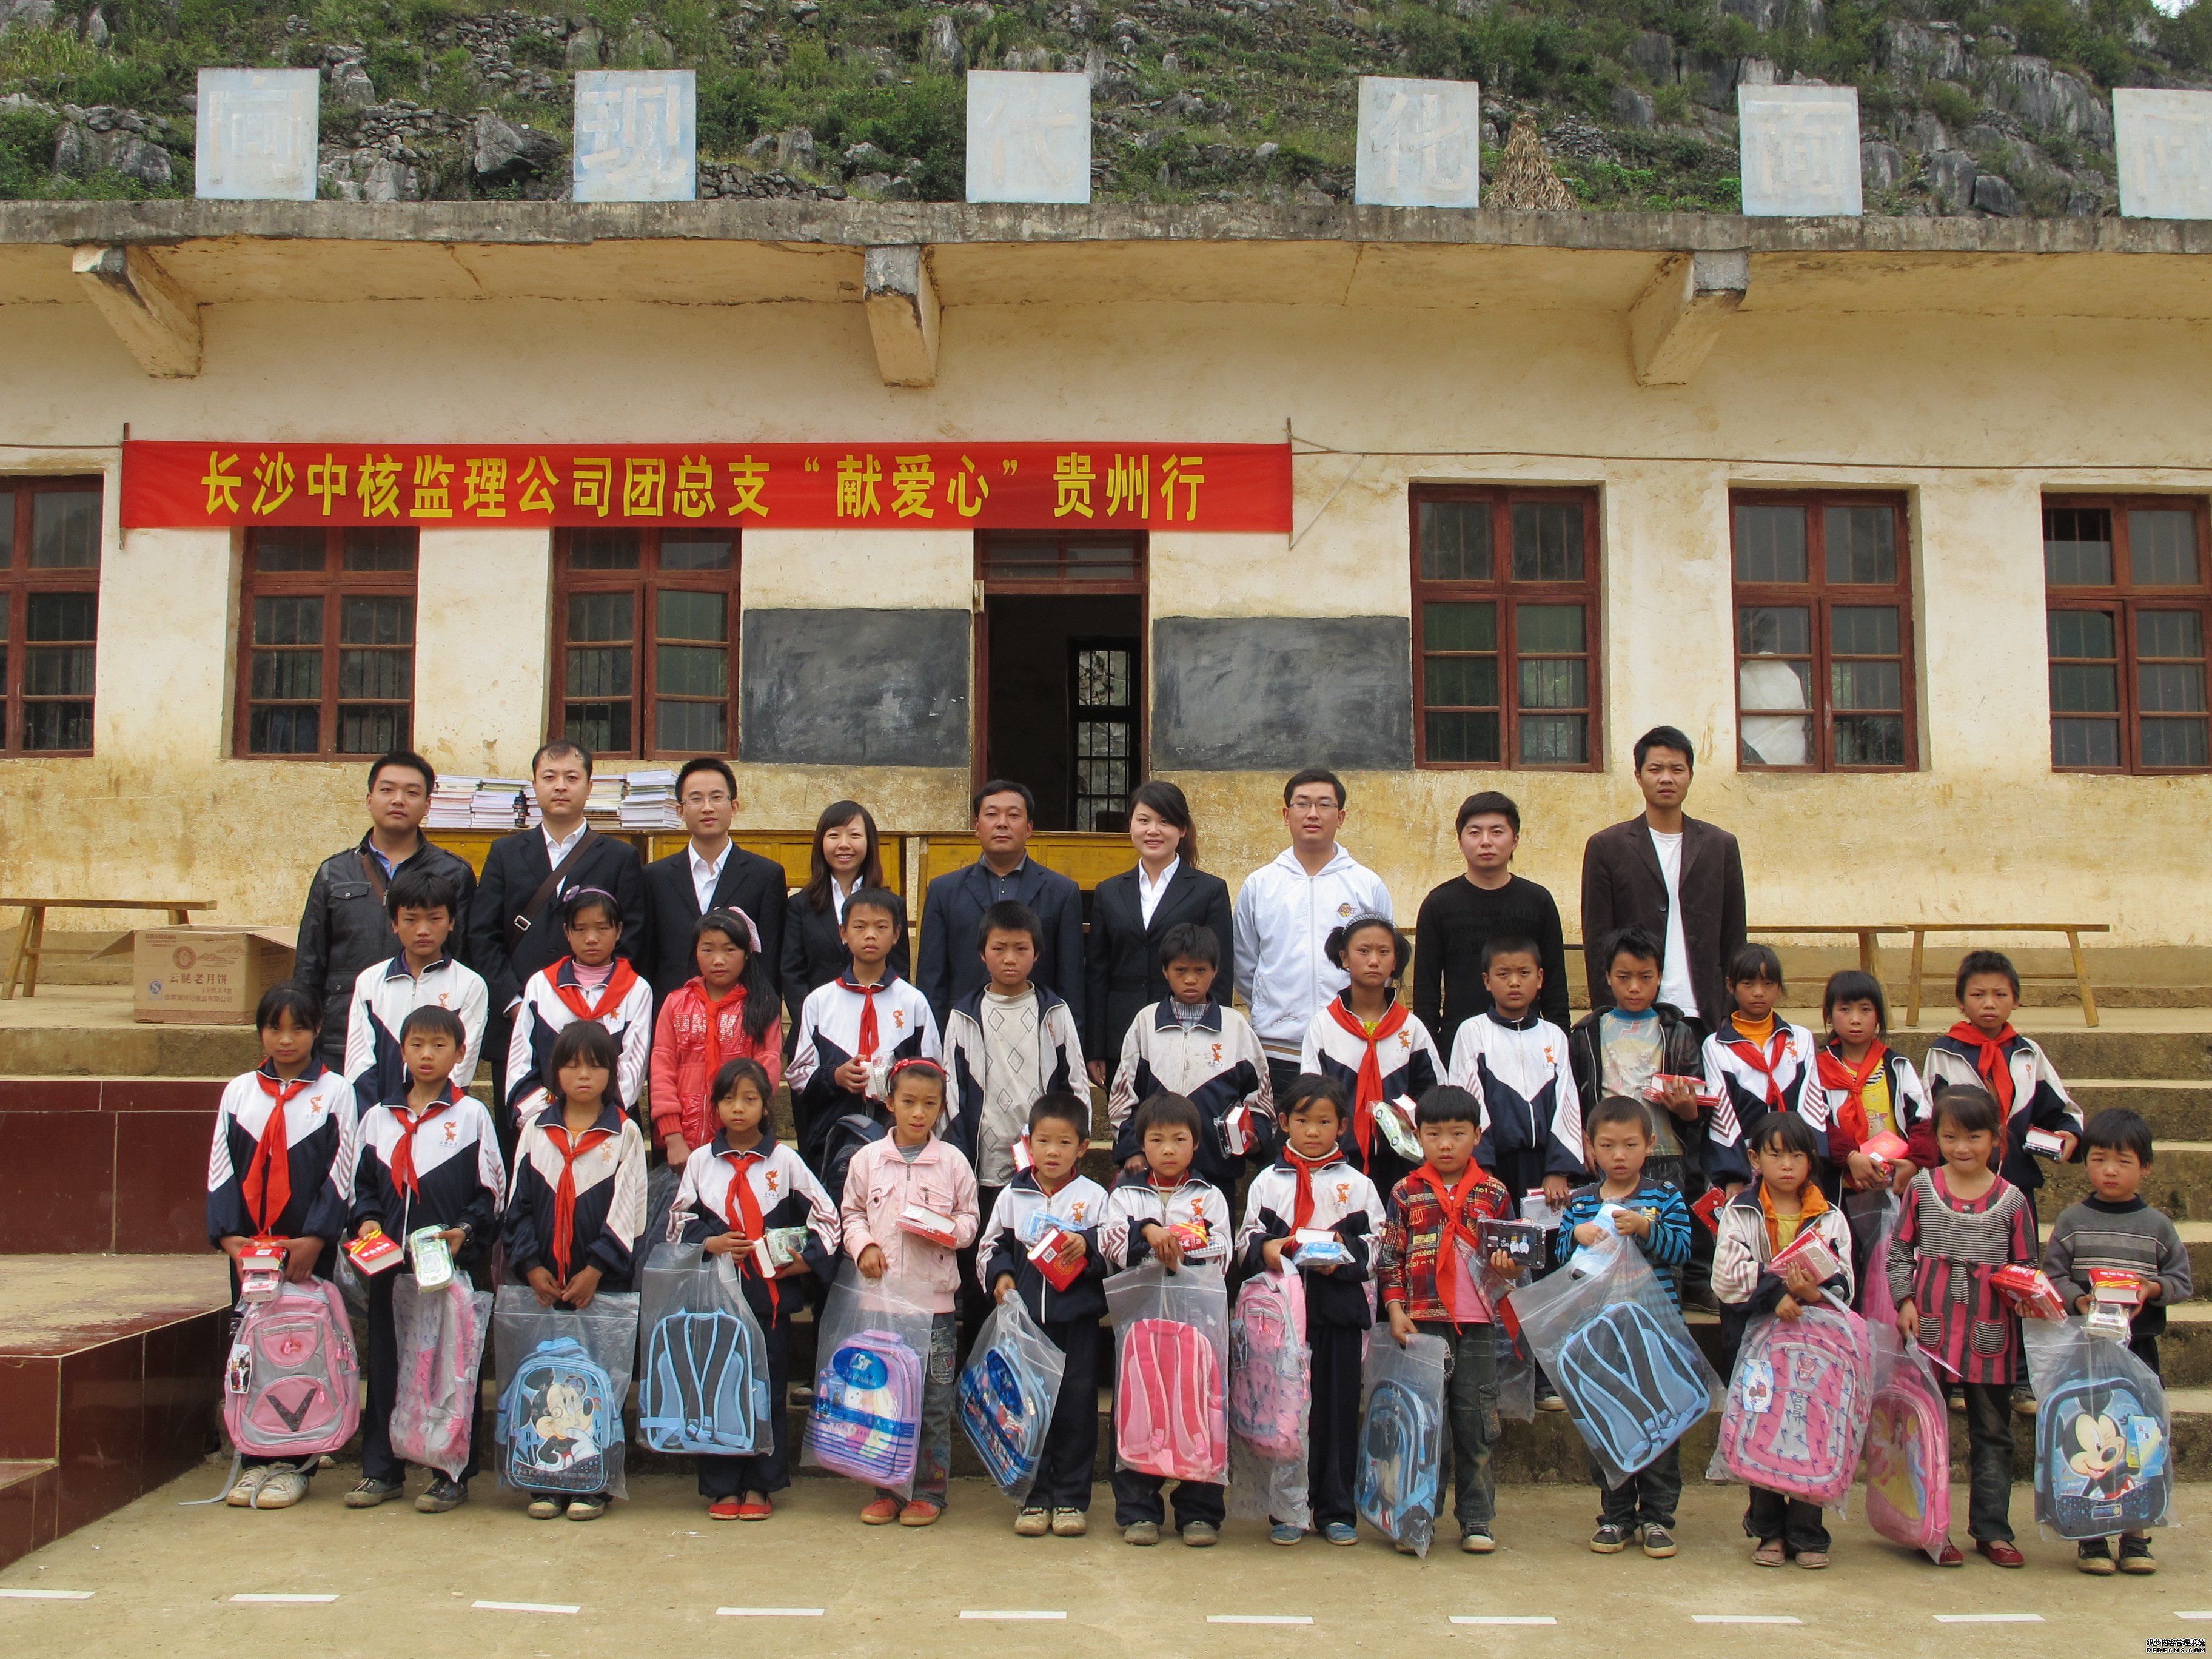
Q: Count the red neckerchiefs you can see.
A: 13